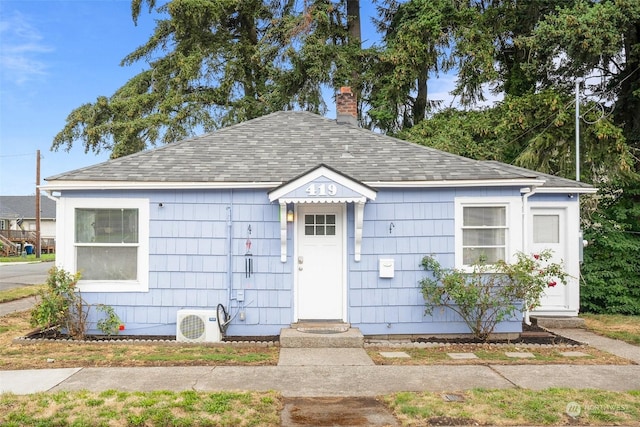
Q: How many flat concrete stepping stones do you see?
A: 4